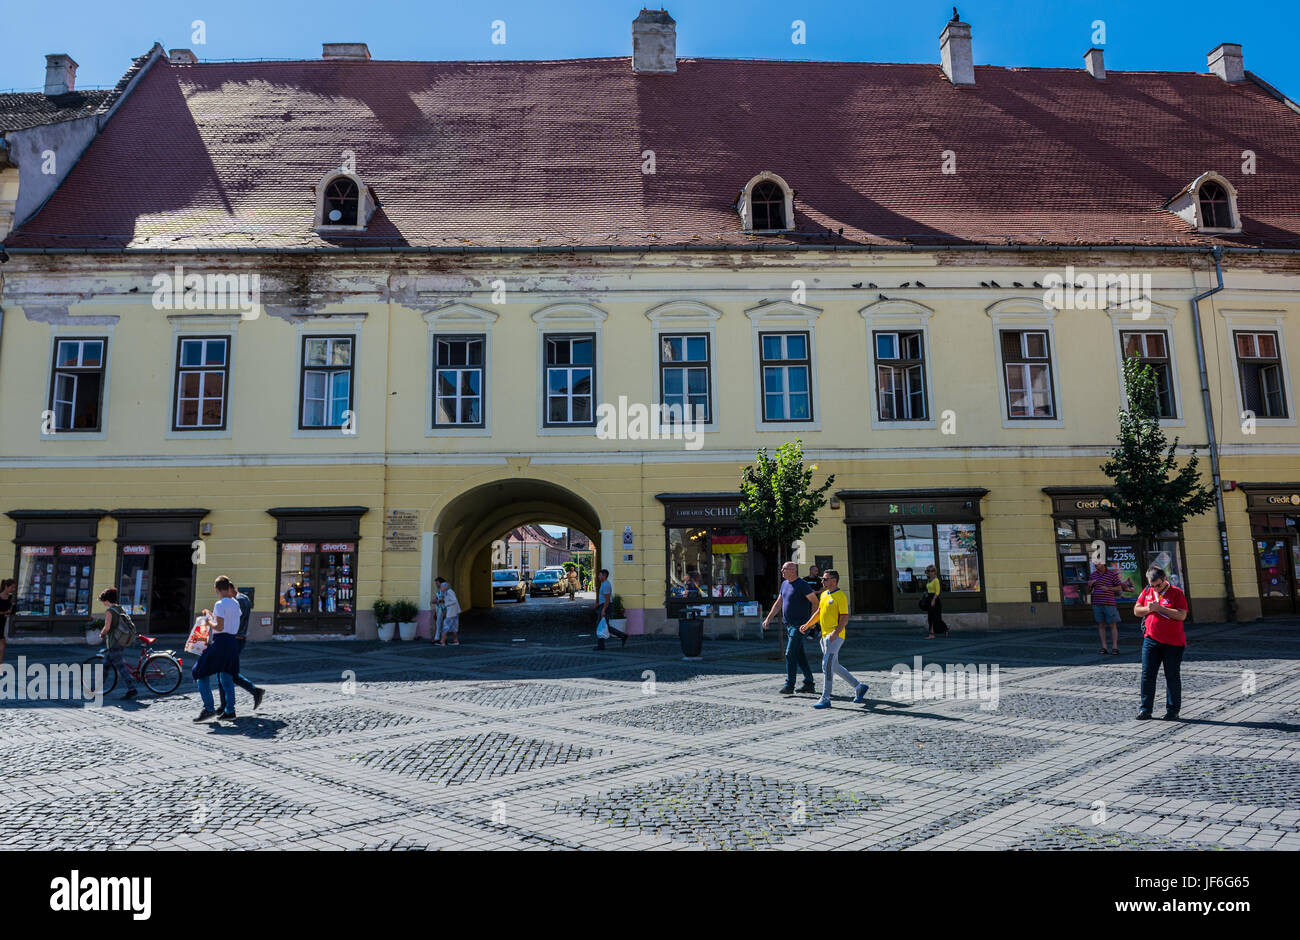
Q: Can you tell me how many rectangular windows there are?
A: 11